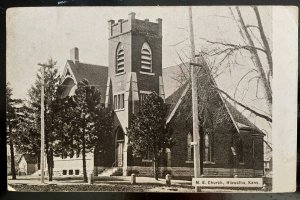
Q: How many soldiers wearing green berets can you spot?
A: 0